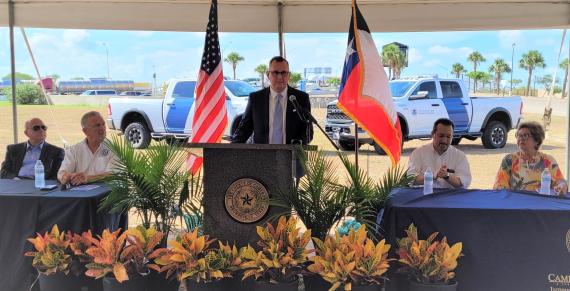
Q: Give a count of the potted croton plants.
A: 6